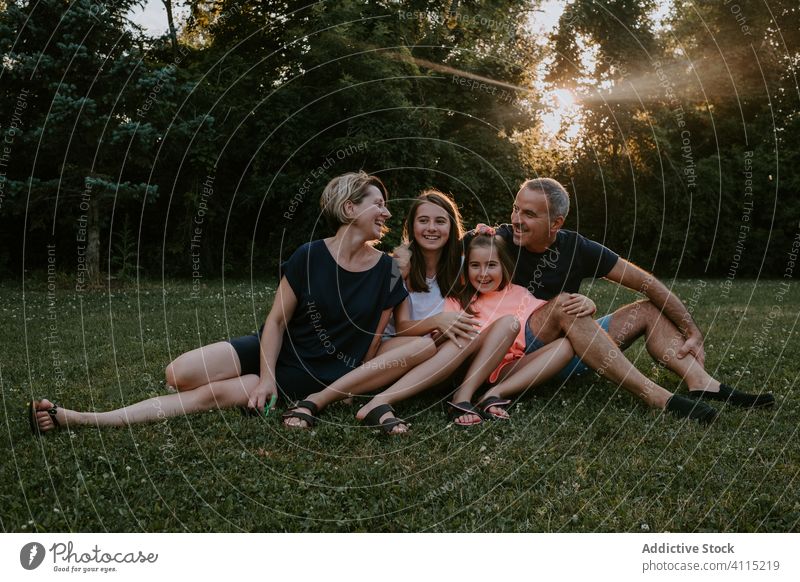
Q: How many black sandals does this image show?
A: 5